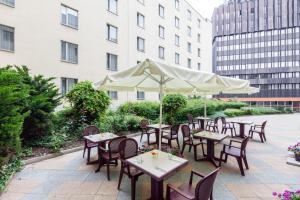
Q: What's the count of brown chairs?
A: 12